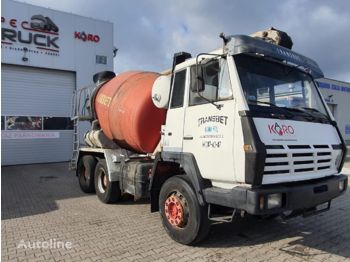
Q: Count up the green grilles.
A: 0